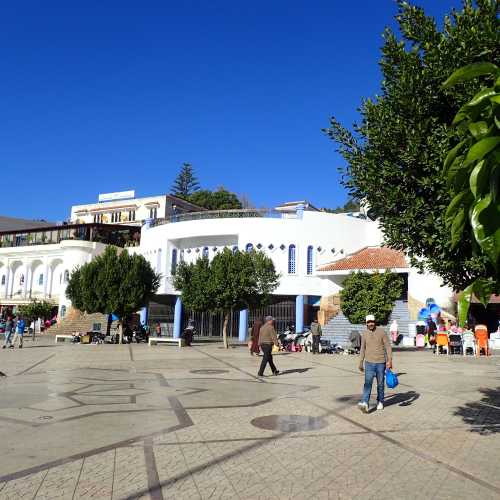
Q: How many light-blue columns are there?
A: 4